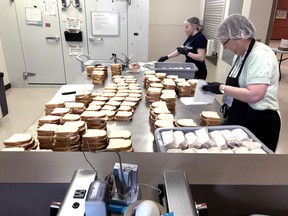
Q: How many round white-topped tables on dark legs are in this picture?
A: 1